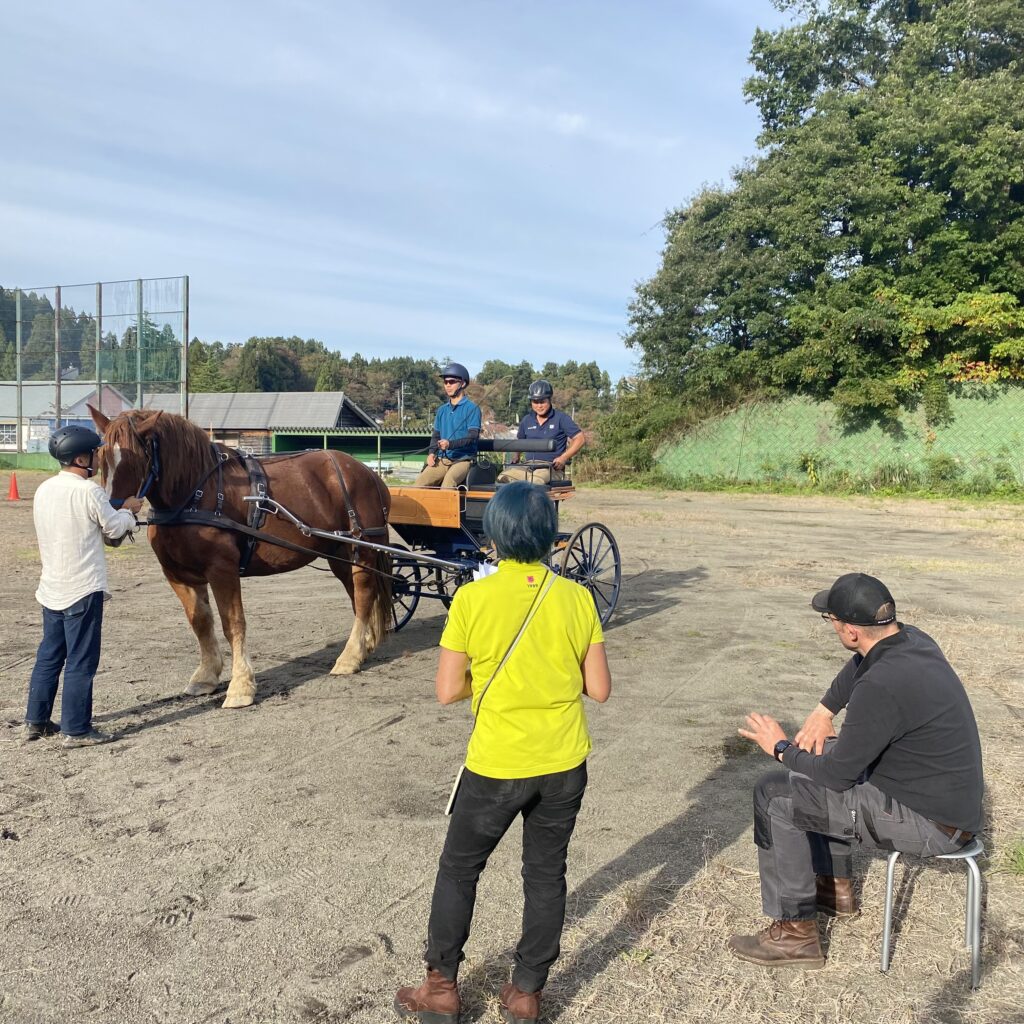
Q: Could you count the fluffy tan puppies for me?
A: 0